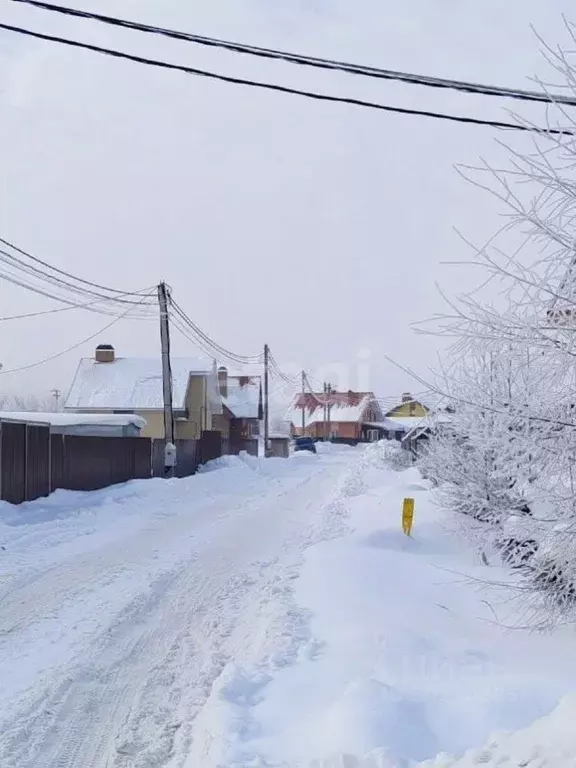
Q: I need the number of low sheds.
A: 1